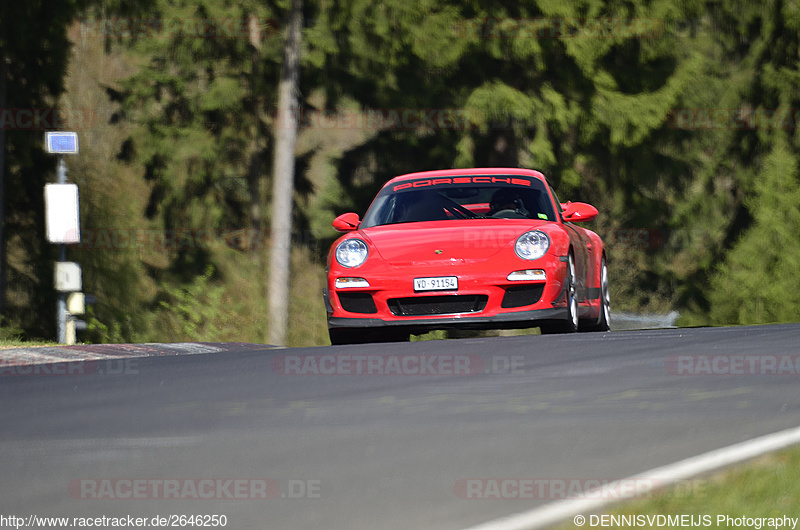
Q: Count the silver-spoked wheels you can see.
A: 2